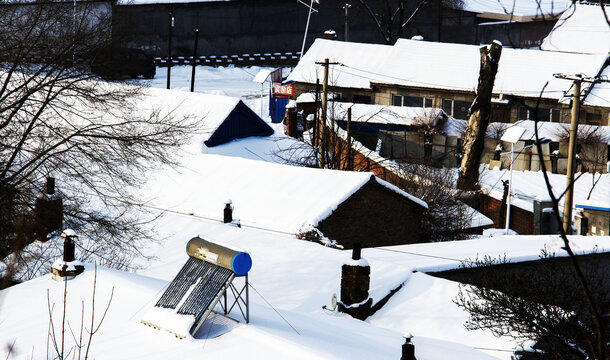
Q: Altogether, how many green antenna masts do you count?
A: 0